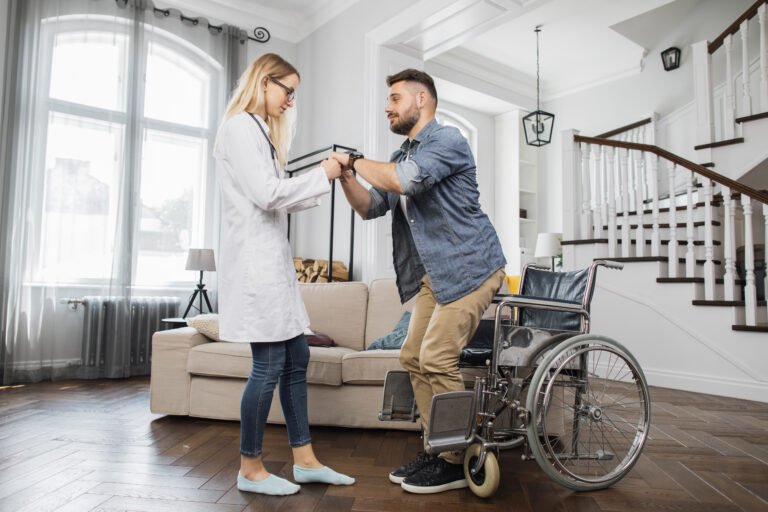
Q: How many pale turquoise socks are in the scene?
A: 2